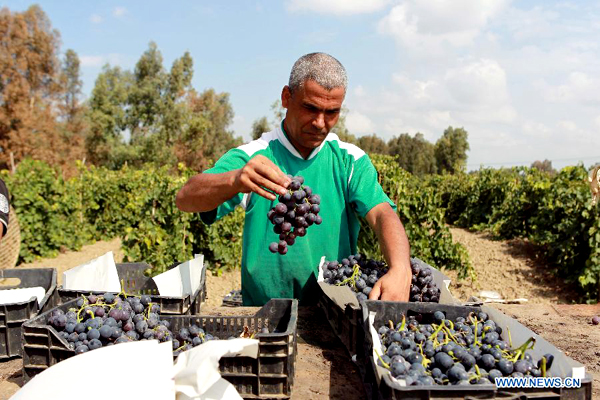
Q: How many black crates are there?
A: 5